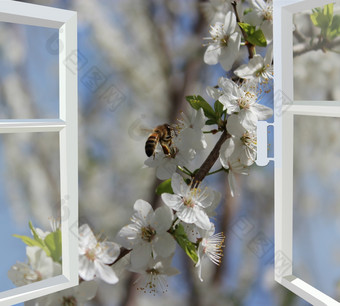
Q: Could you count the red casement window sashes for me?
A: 0